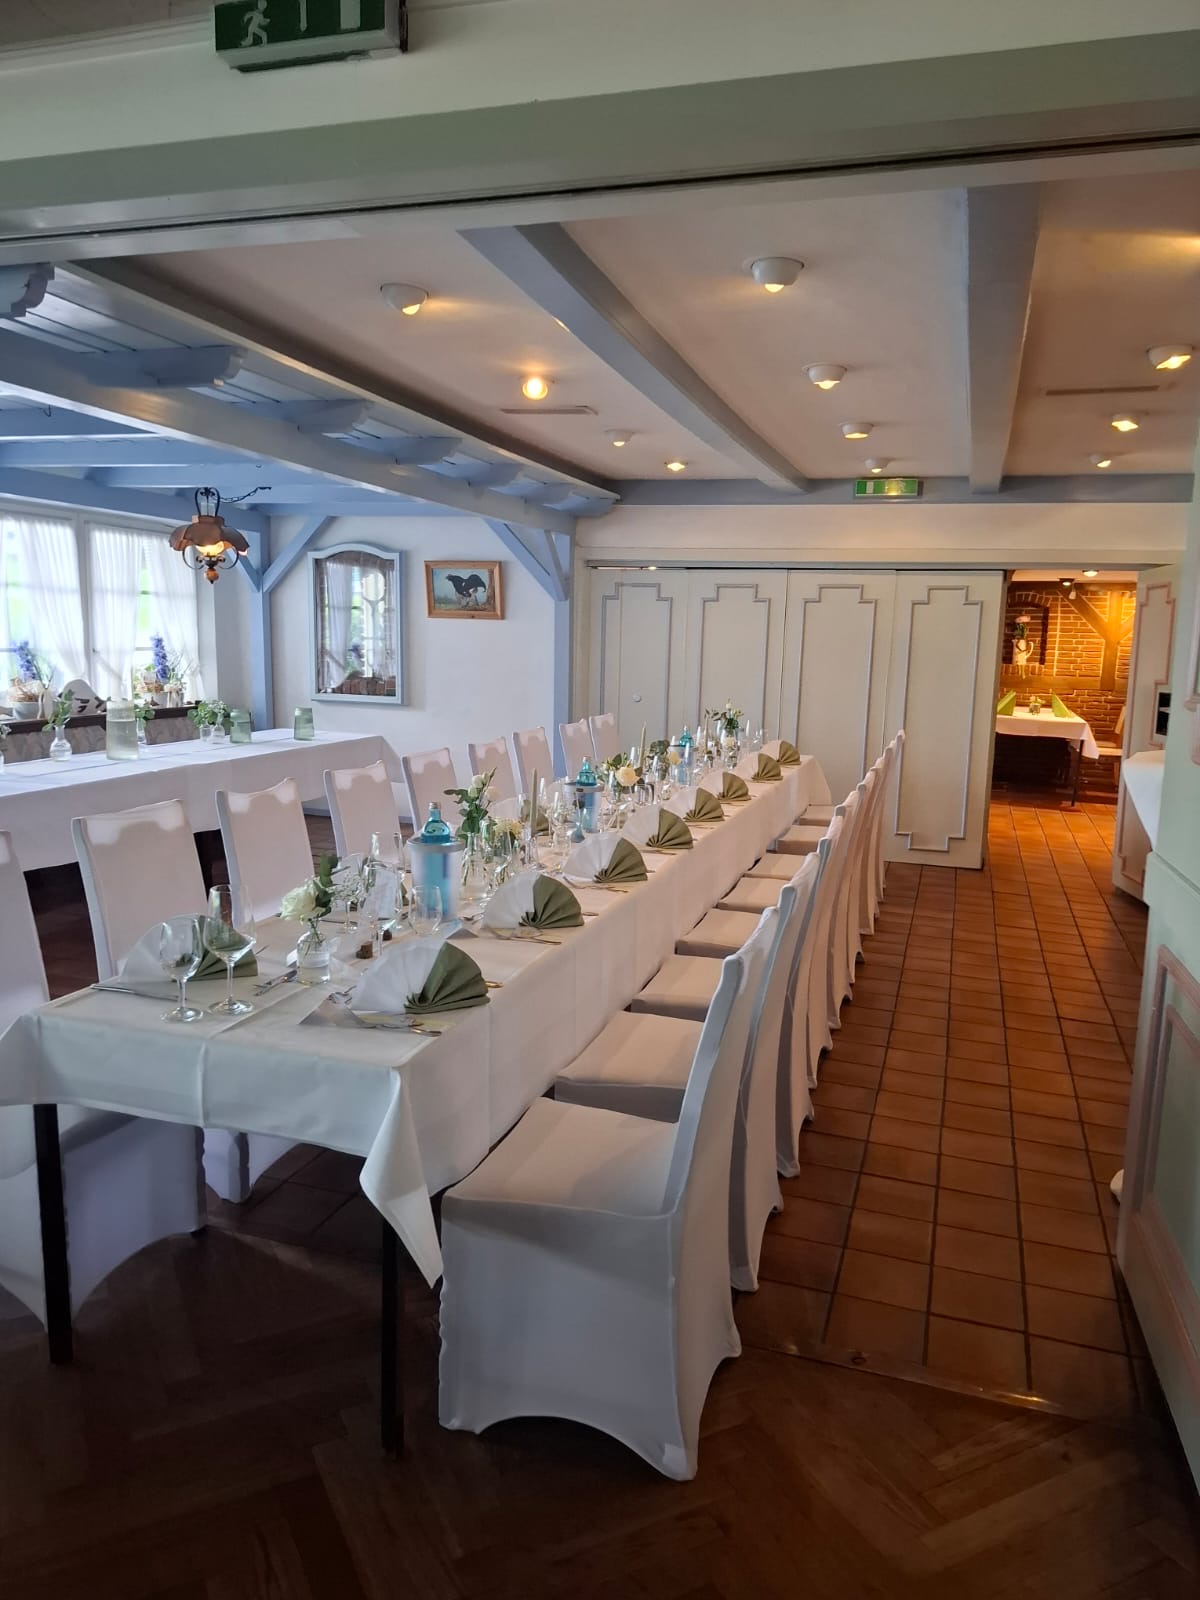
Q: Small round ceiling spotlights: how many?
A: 11